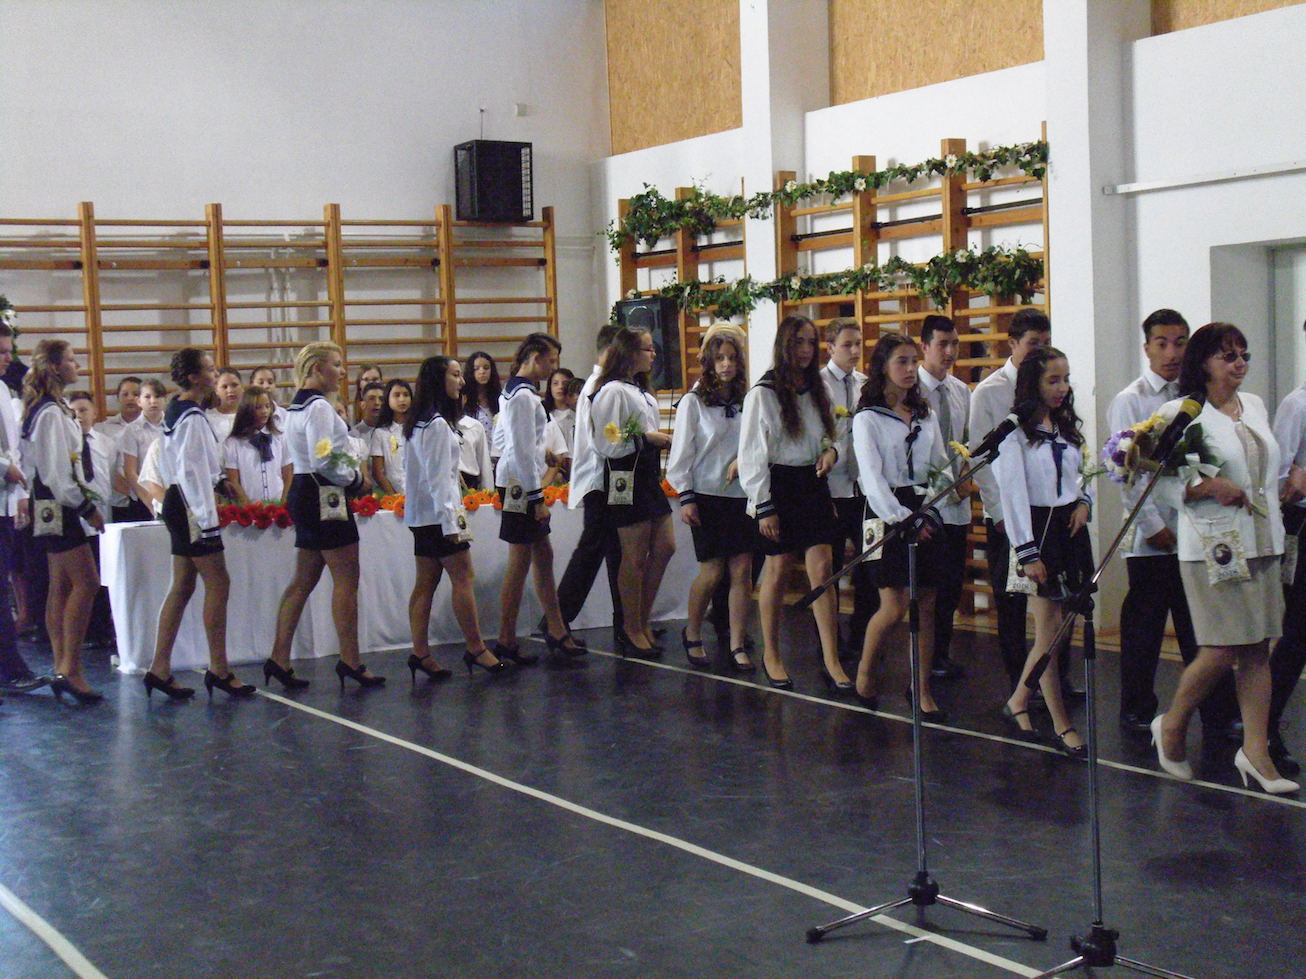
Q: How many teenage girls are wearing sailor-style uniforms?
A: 10